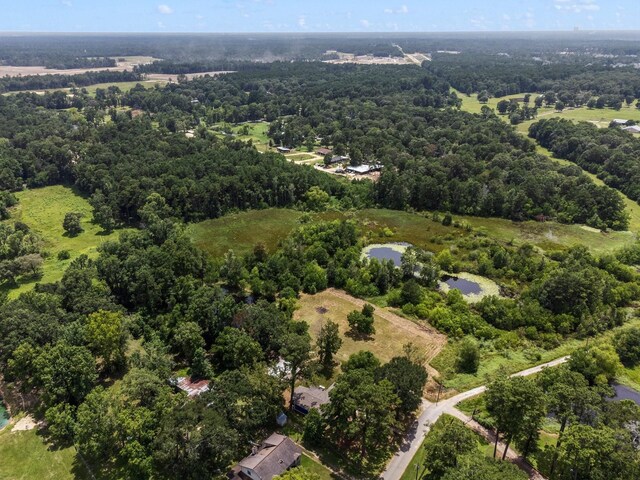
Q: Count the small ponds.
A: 2